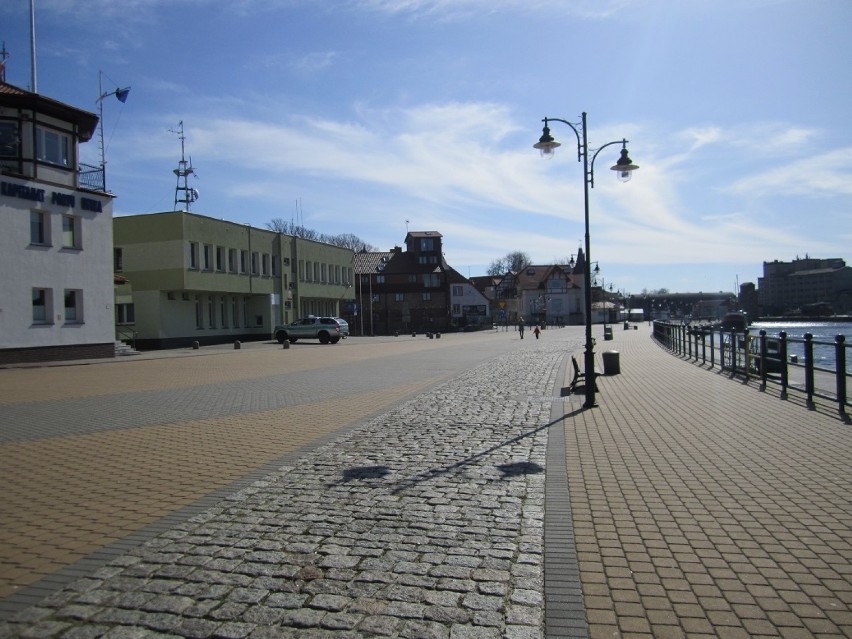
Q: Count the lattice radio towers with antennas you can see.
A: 1